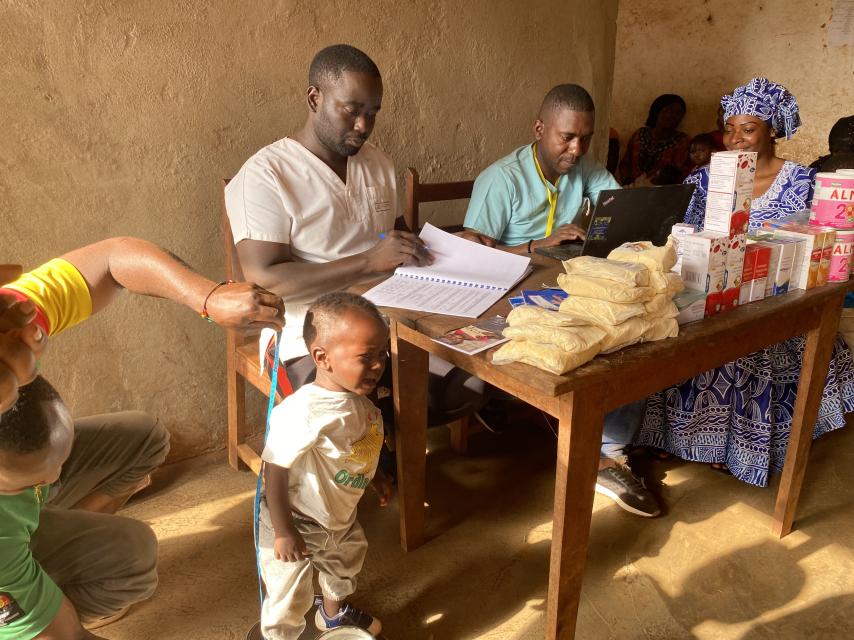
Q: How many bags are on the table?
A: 11